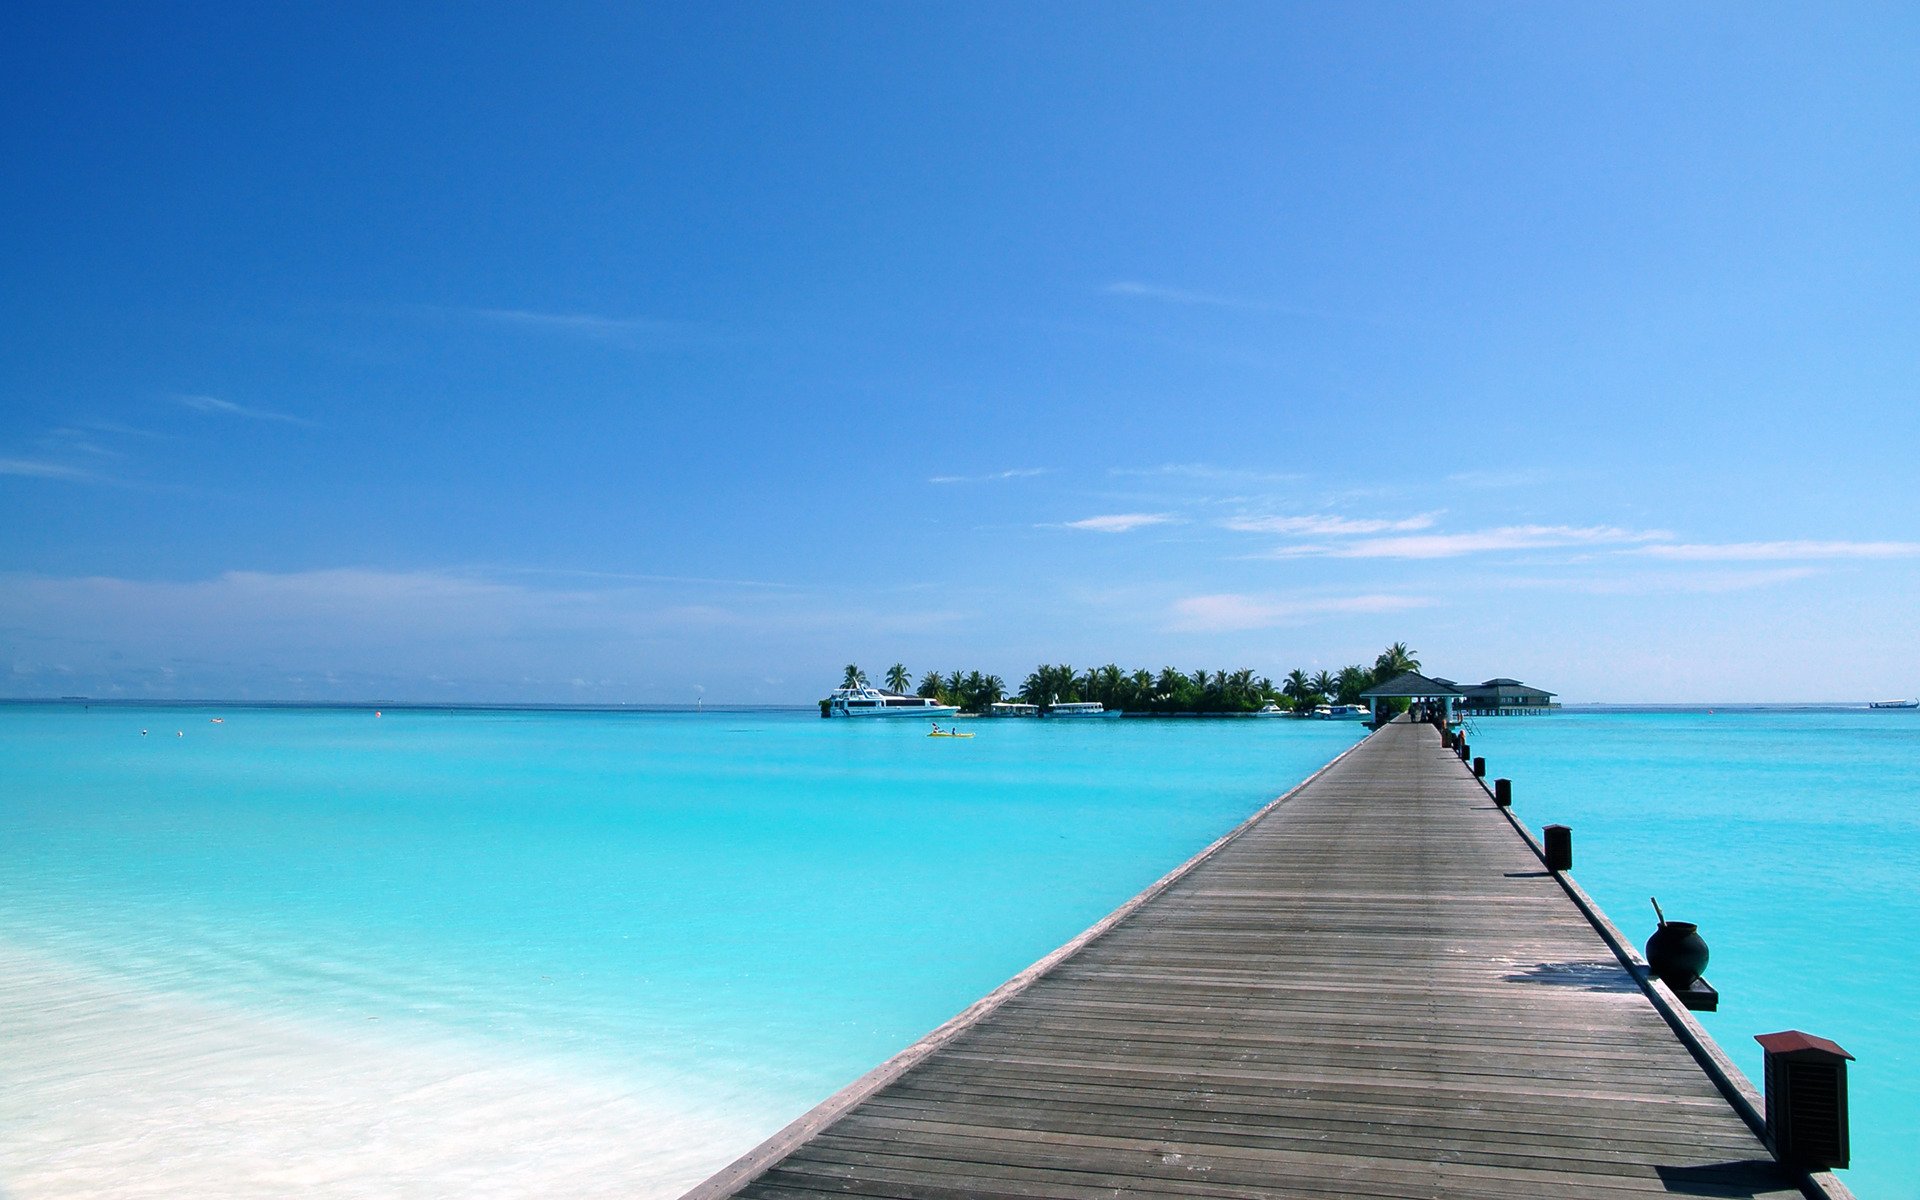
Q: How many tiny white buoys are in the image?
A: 2